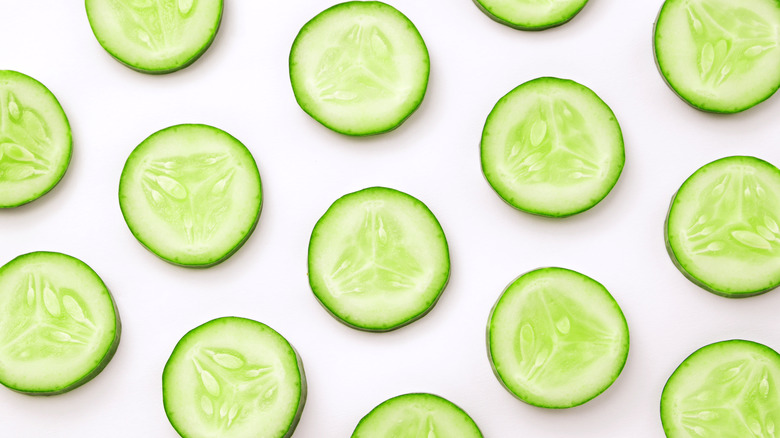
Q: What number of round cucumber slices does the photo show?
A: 14